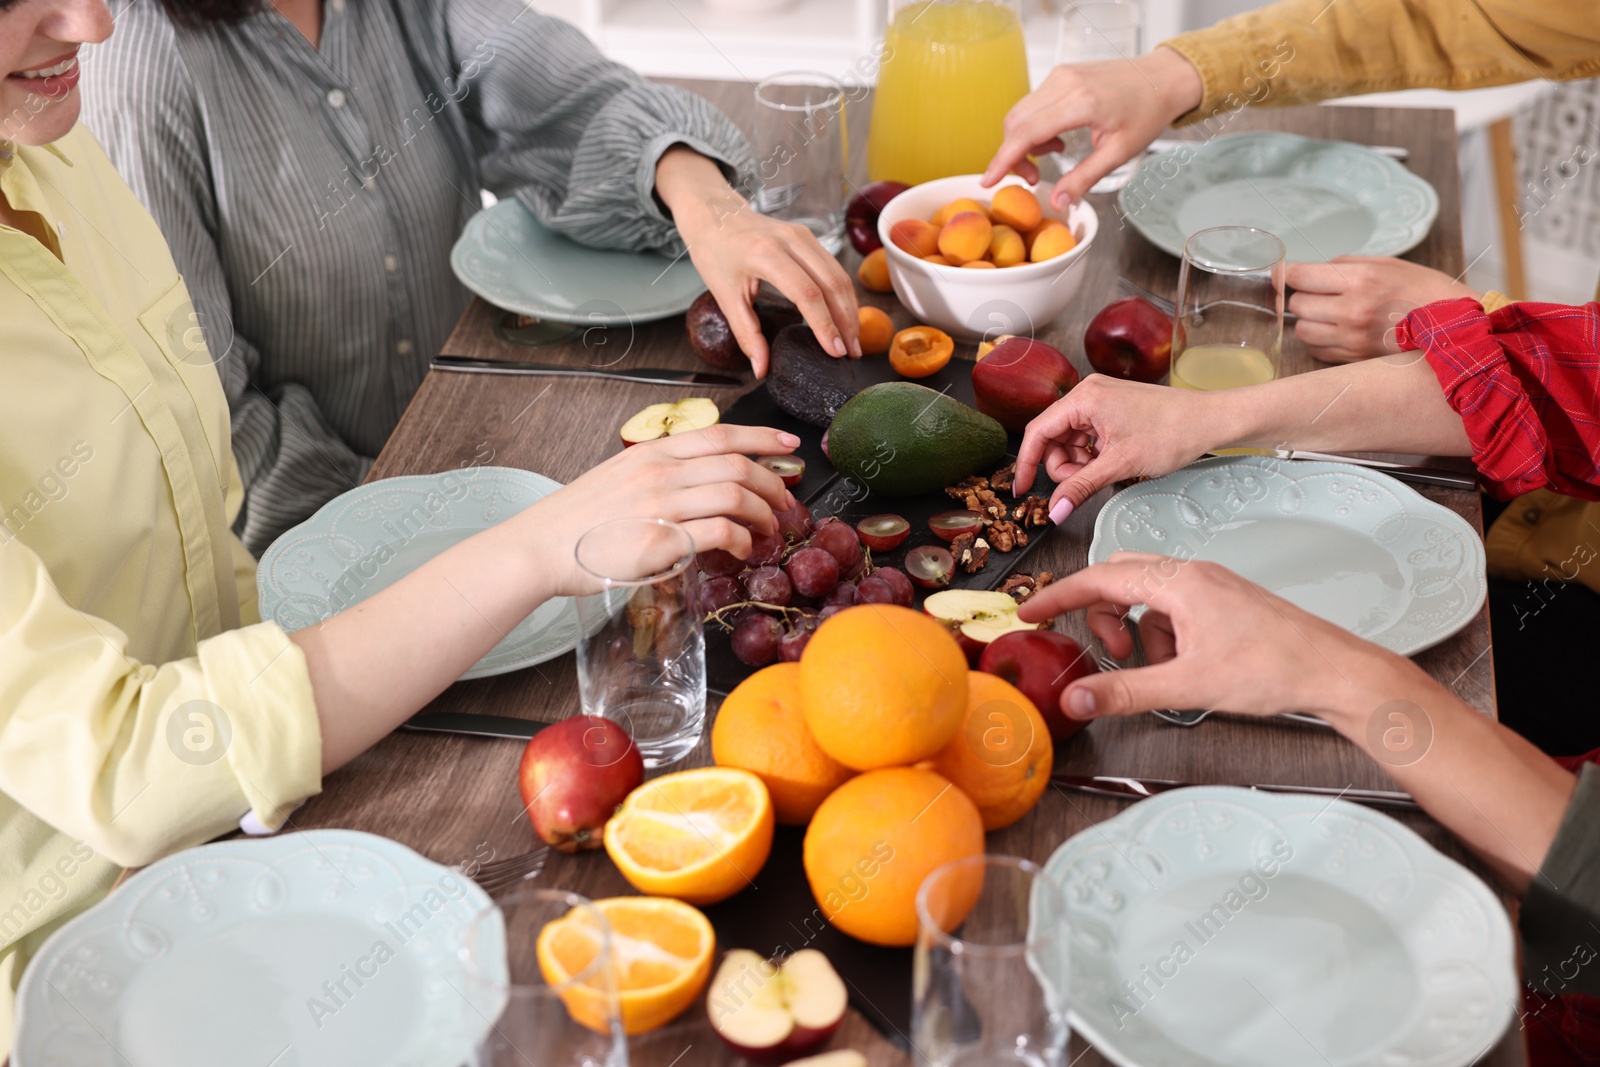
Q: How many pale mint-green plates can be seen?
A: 6